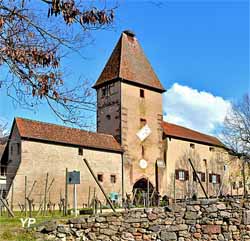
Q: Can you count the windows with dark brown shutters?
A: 3